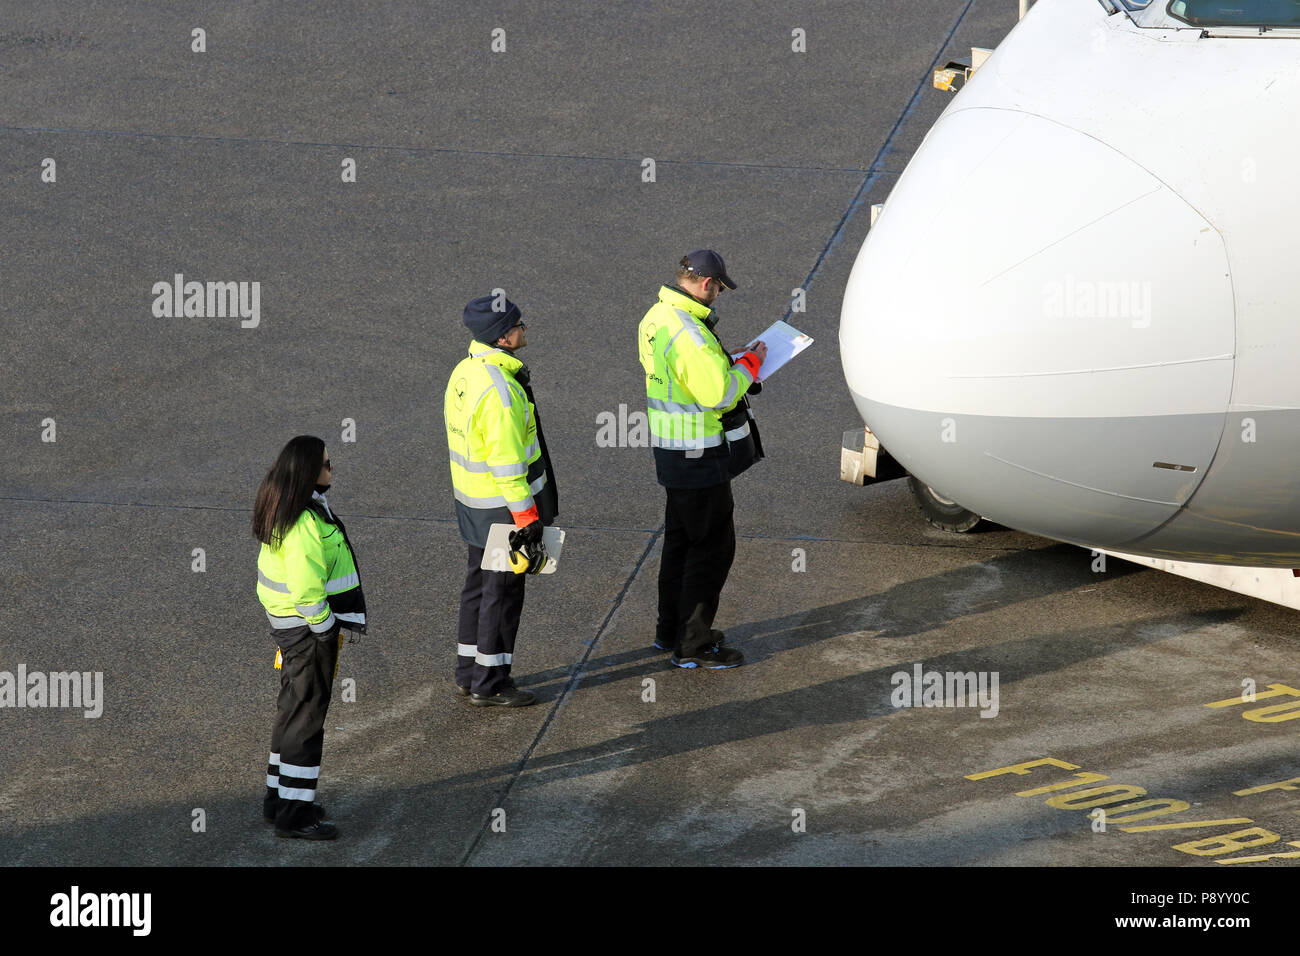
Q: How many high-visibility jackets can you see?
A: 3